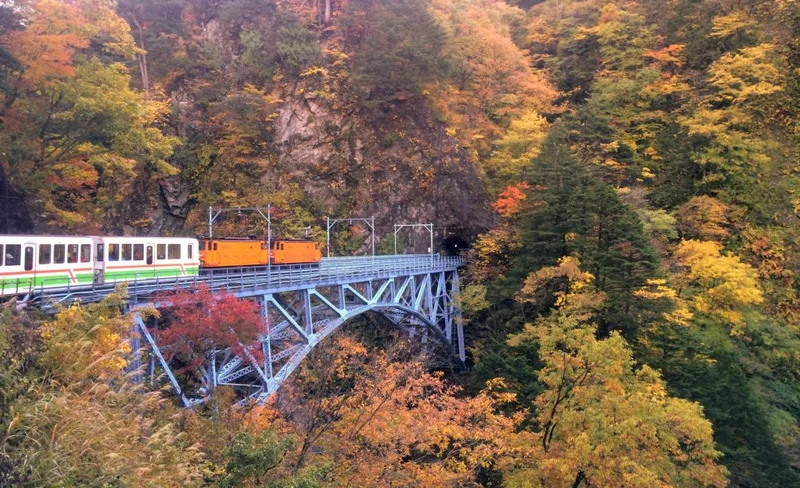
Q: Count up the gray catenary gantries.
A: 3